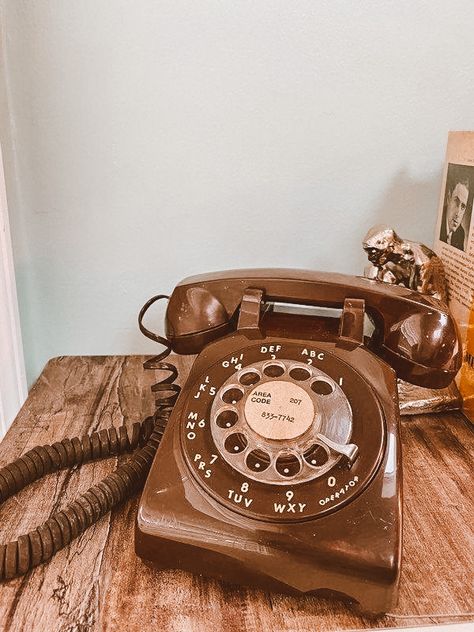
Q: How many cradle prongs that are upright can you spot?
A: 2